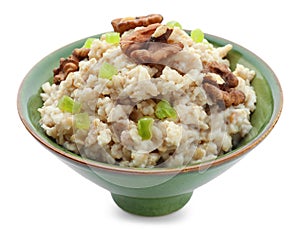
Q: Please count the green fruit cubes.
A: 9